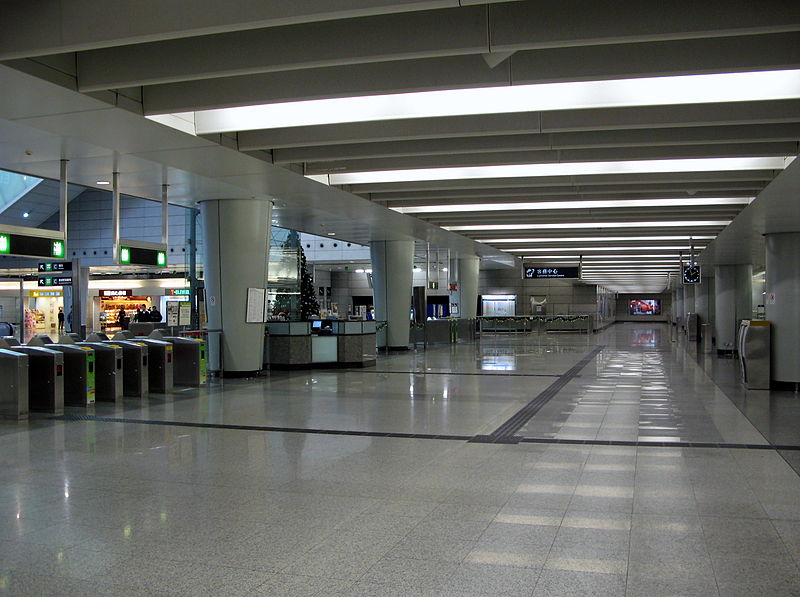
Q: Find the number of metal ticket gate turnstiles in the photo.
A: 7